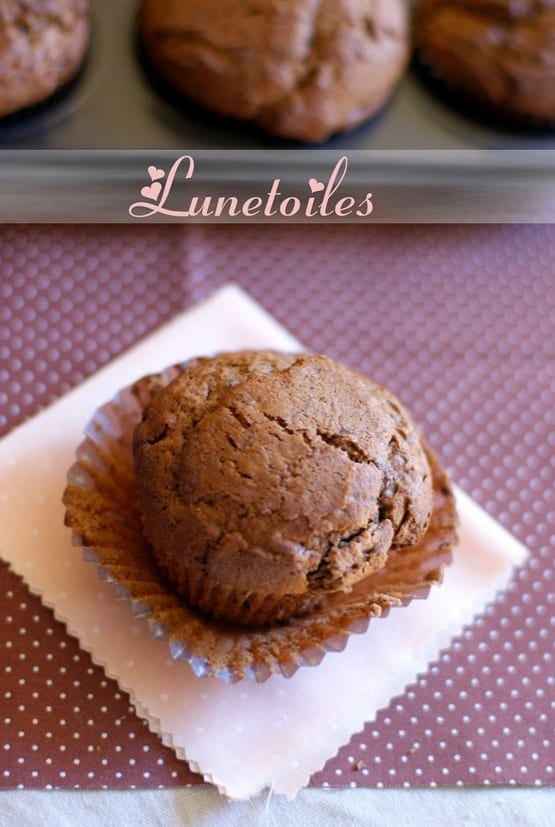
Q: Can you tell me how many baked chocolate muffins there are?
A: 4